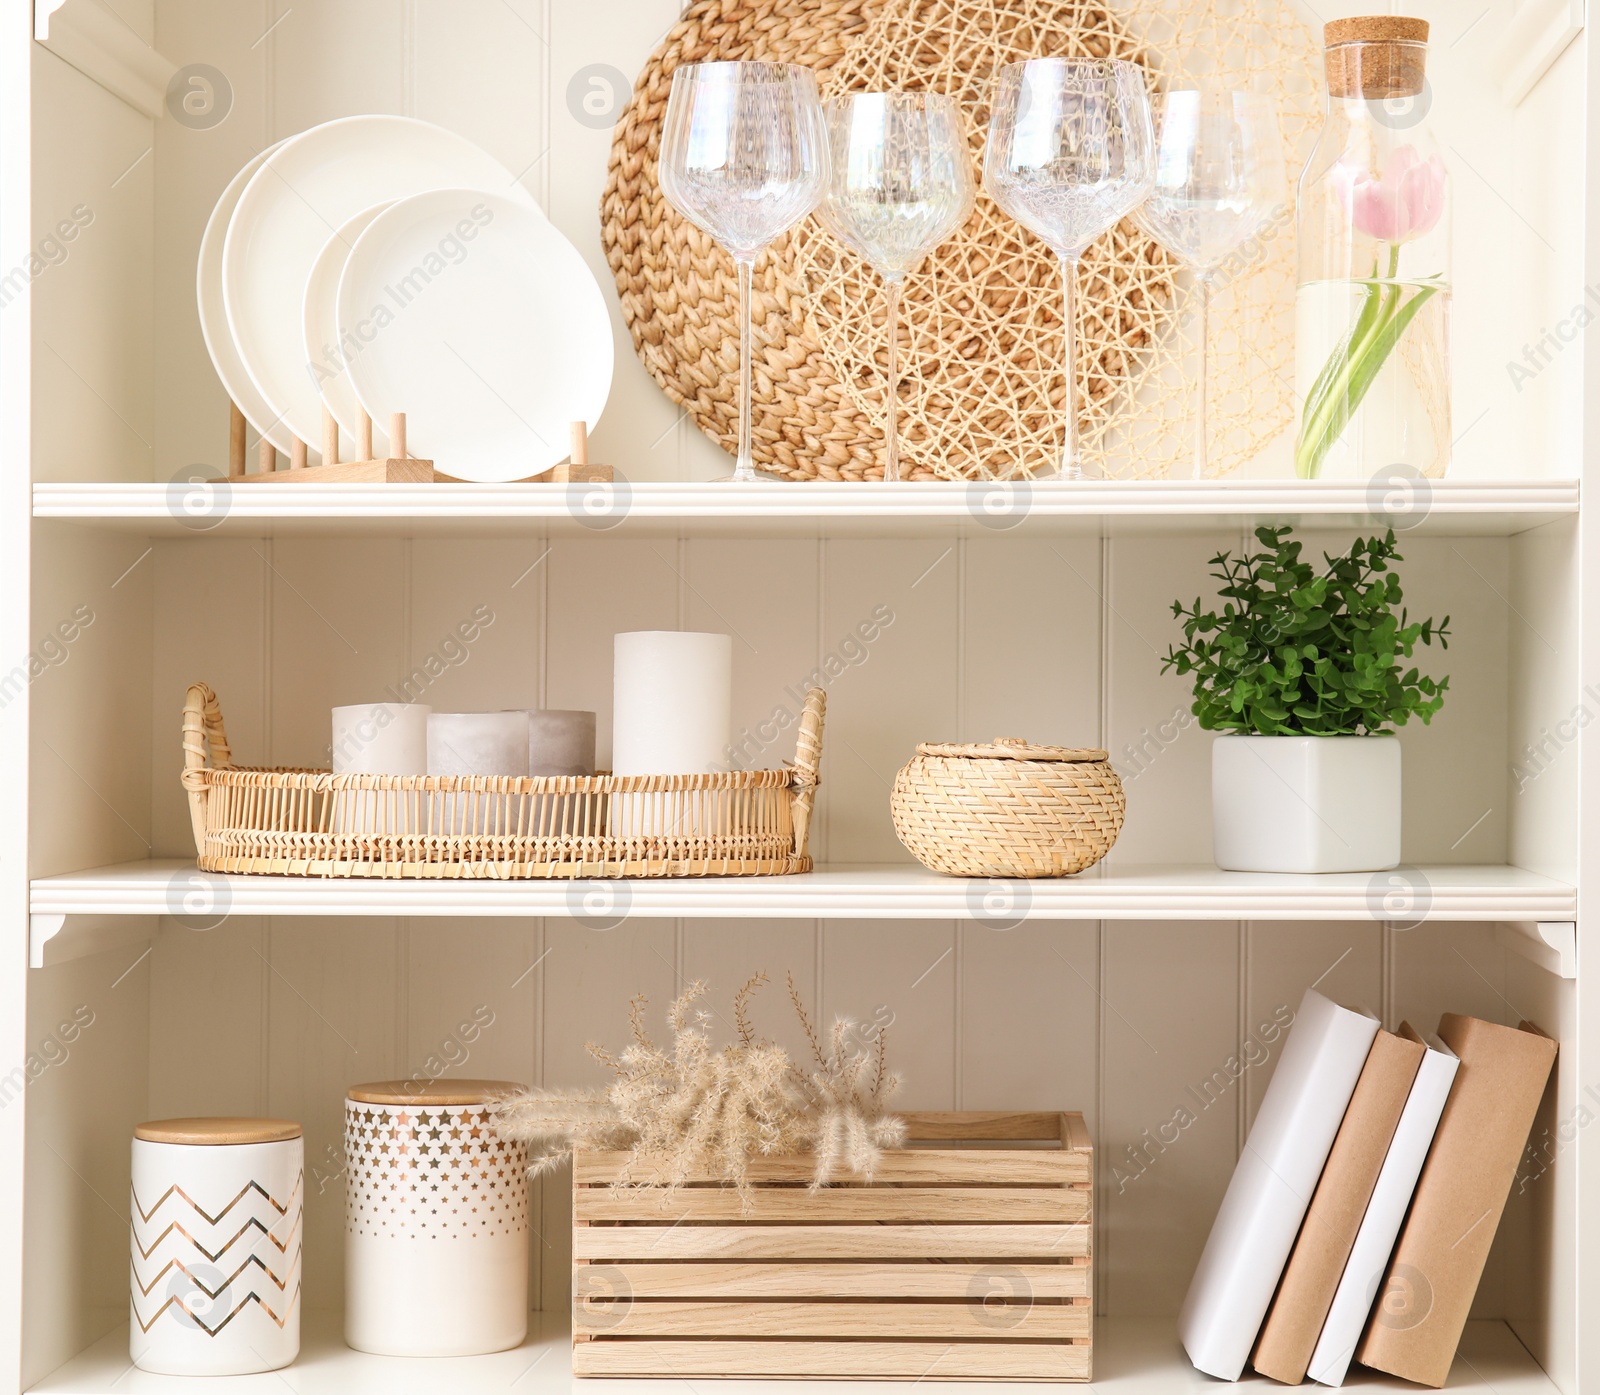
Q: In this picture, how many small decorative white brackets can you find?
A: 4